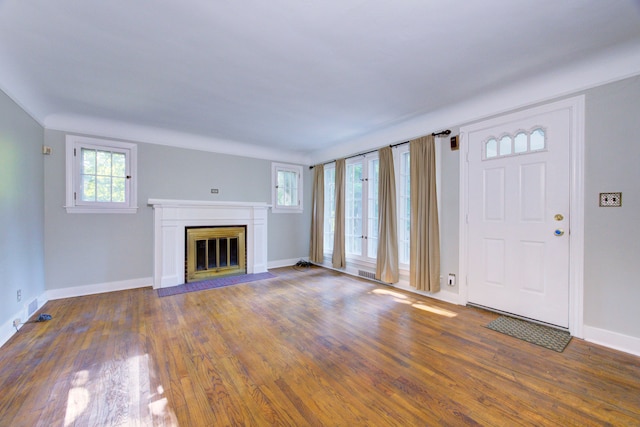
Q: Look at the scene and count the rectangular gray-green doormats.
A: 1